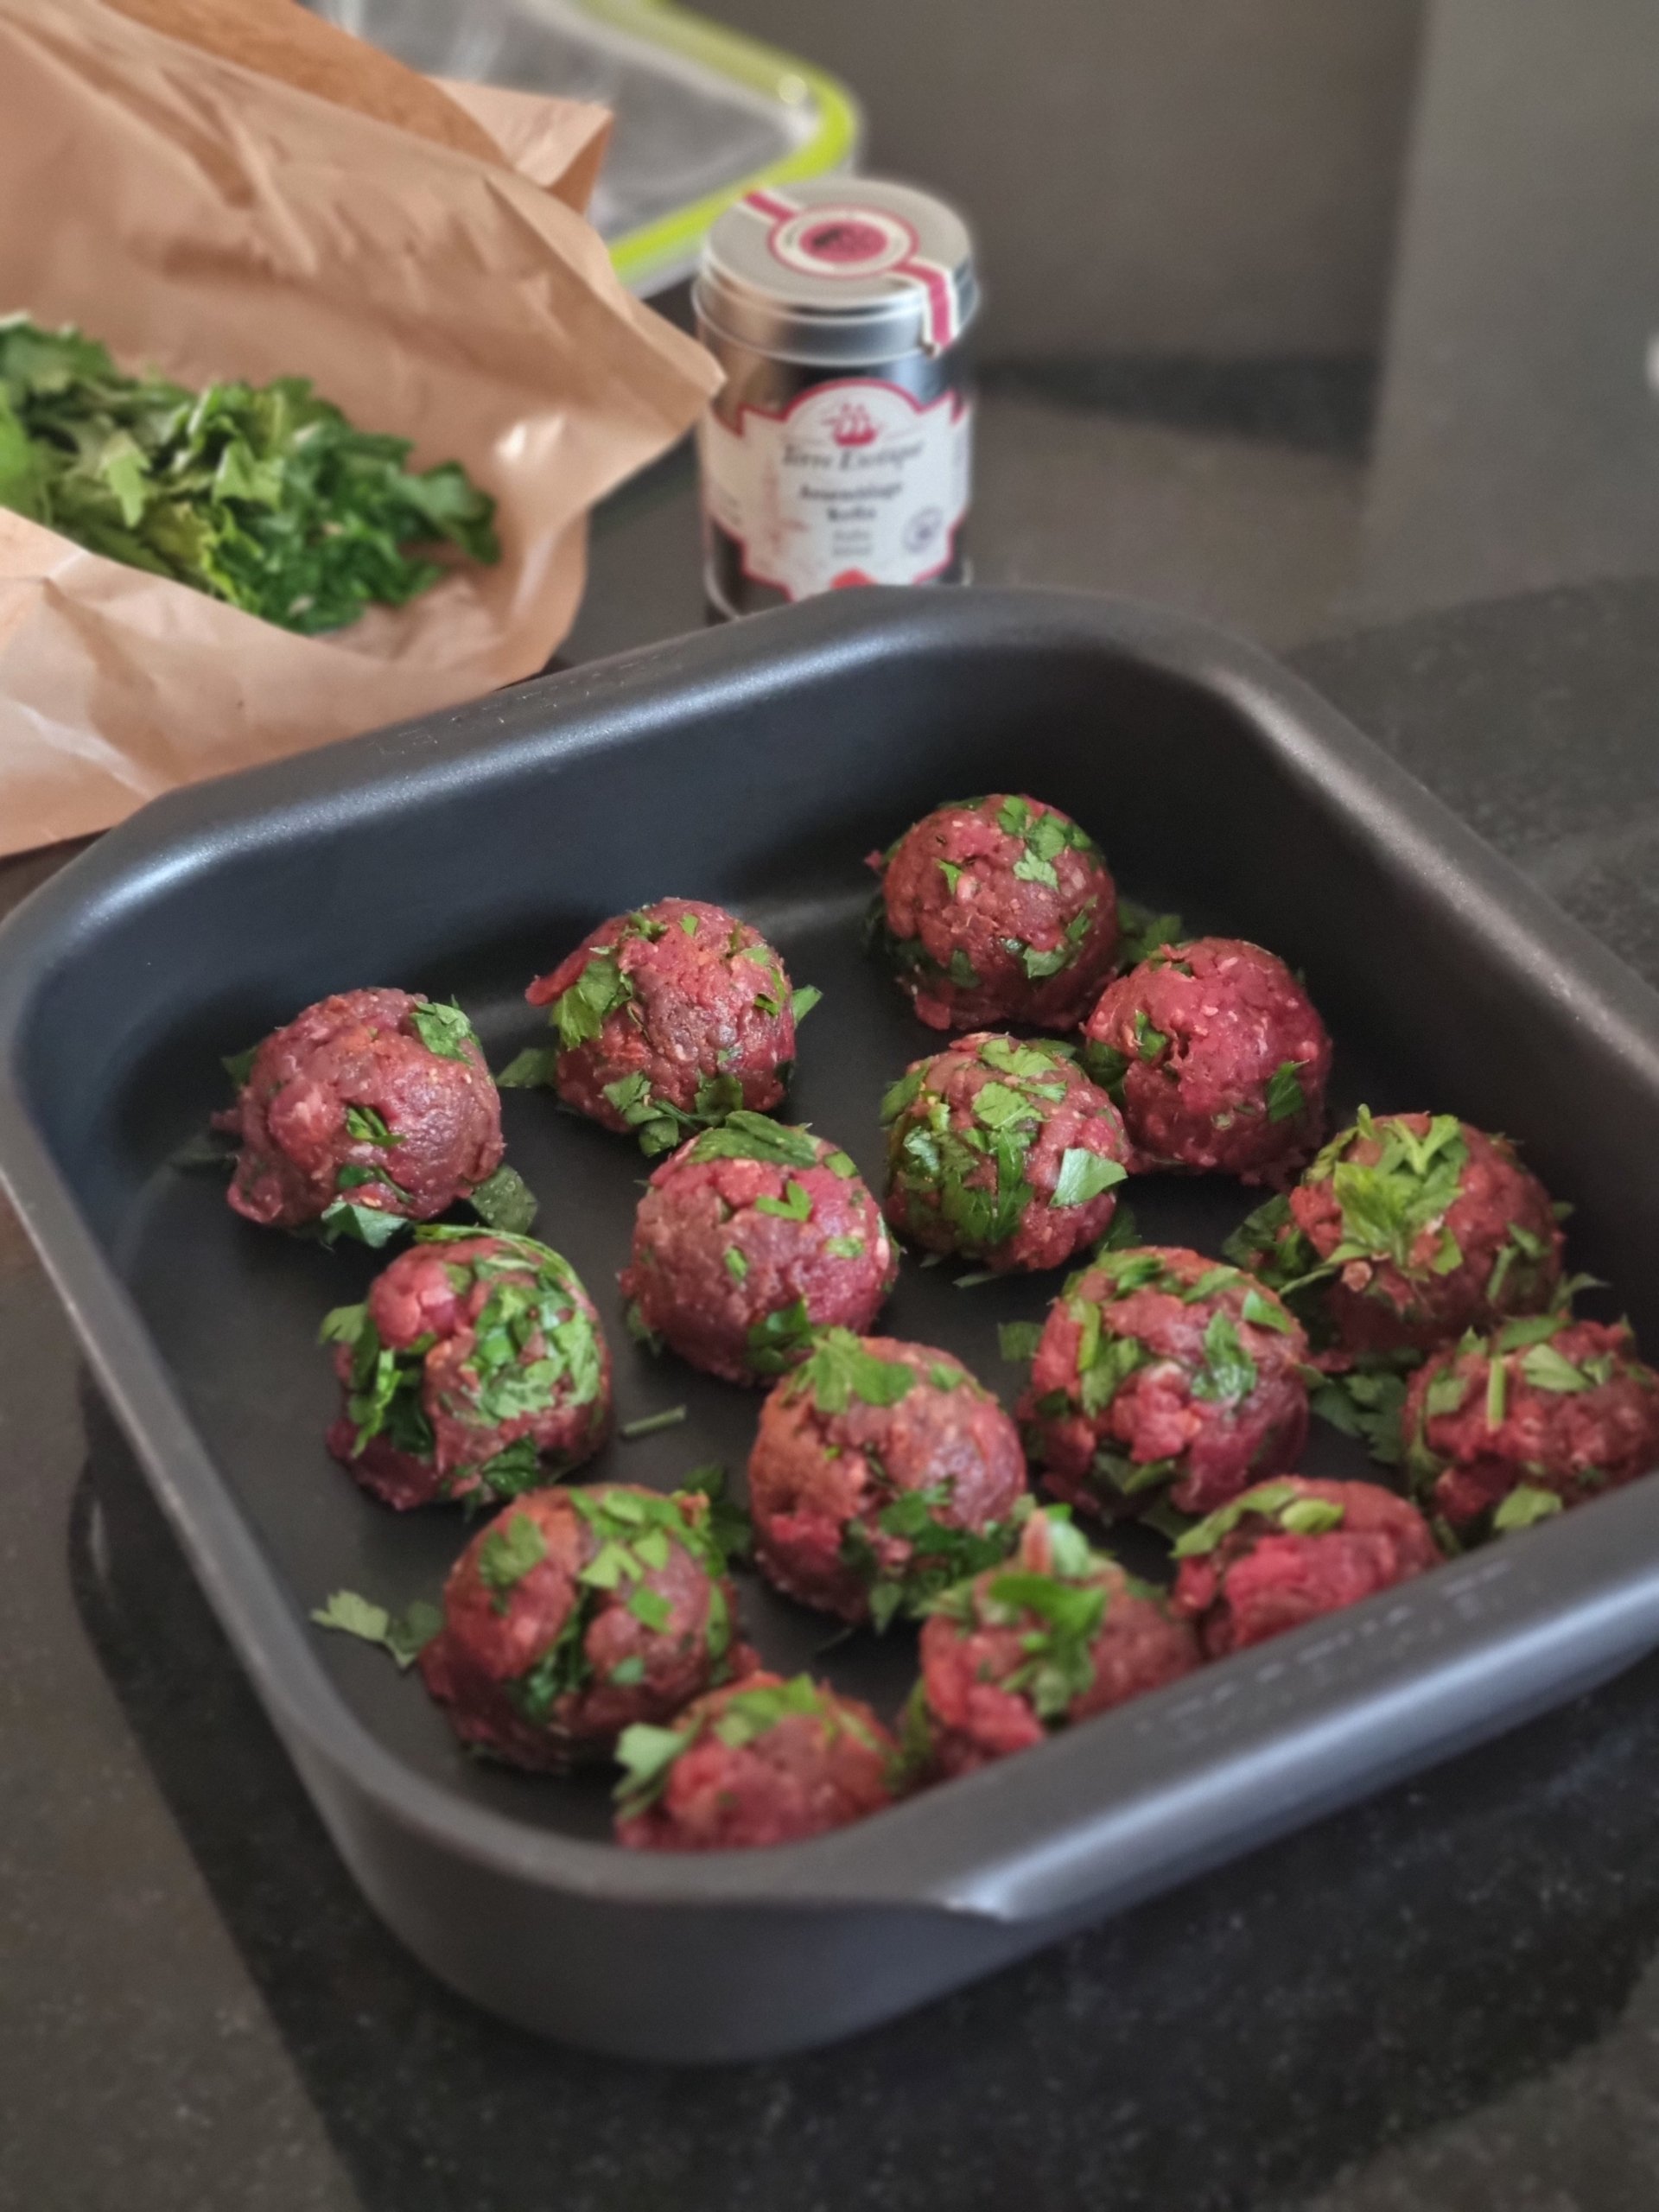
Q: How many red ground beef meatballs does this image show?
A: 15